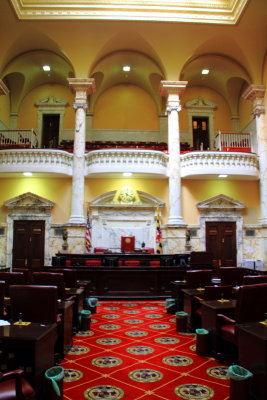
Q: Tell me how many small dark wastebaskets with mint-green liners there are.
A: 7